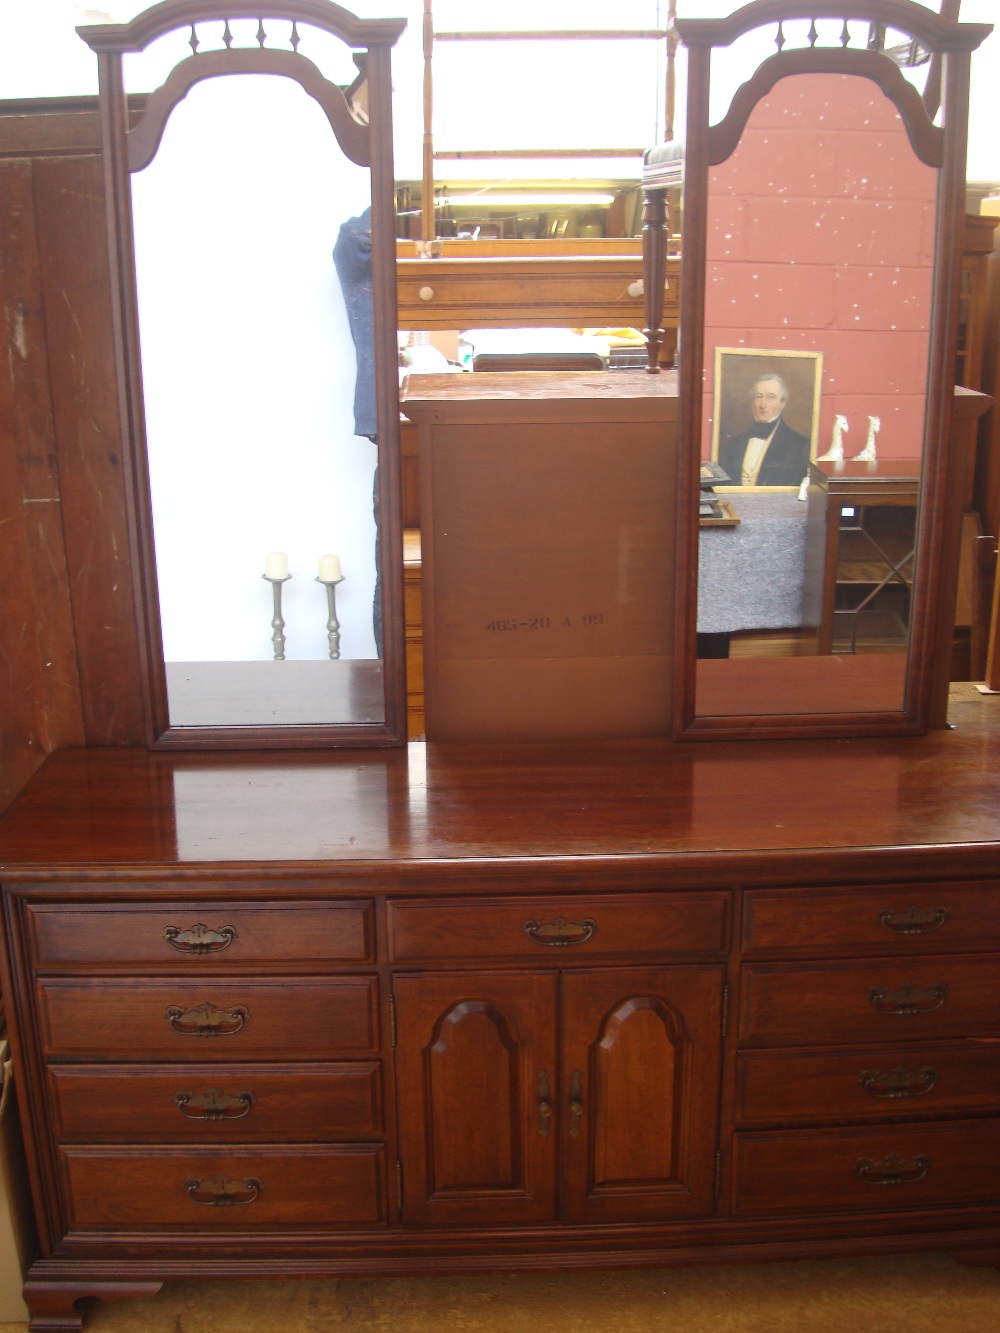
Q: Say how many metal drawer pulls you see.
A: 9